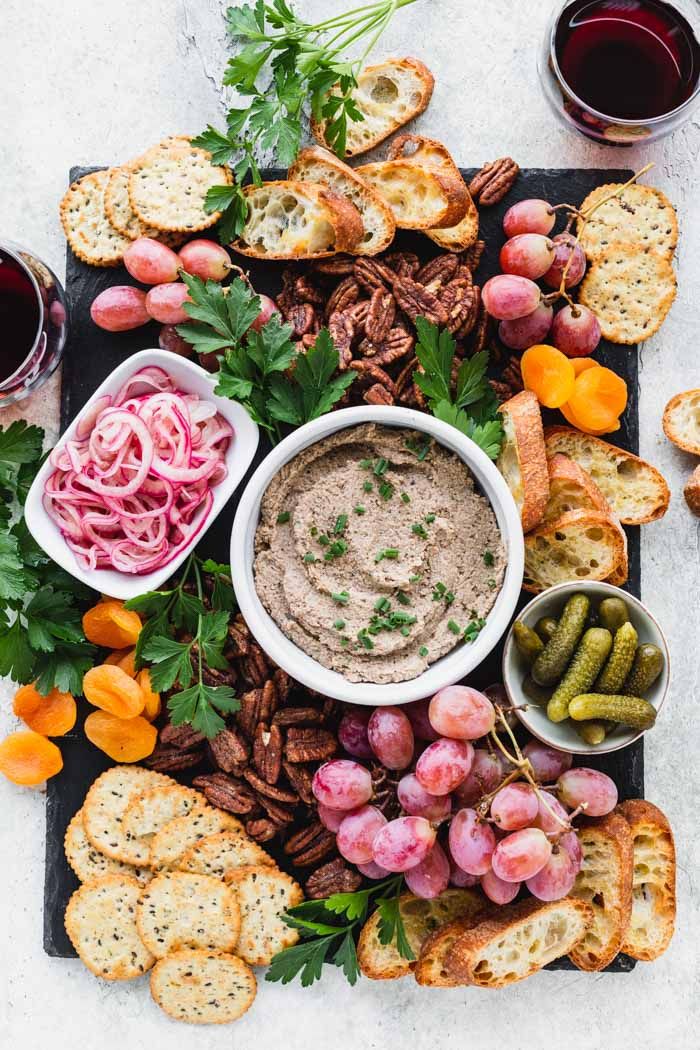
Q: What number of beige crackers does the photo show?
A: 15